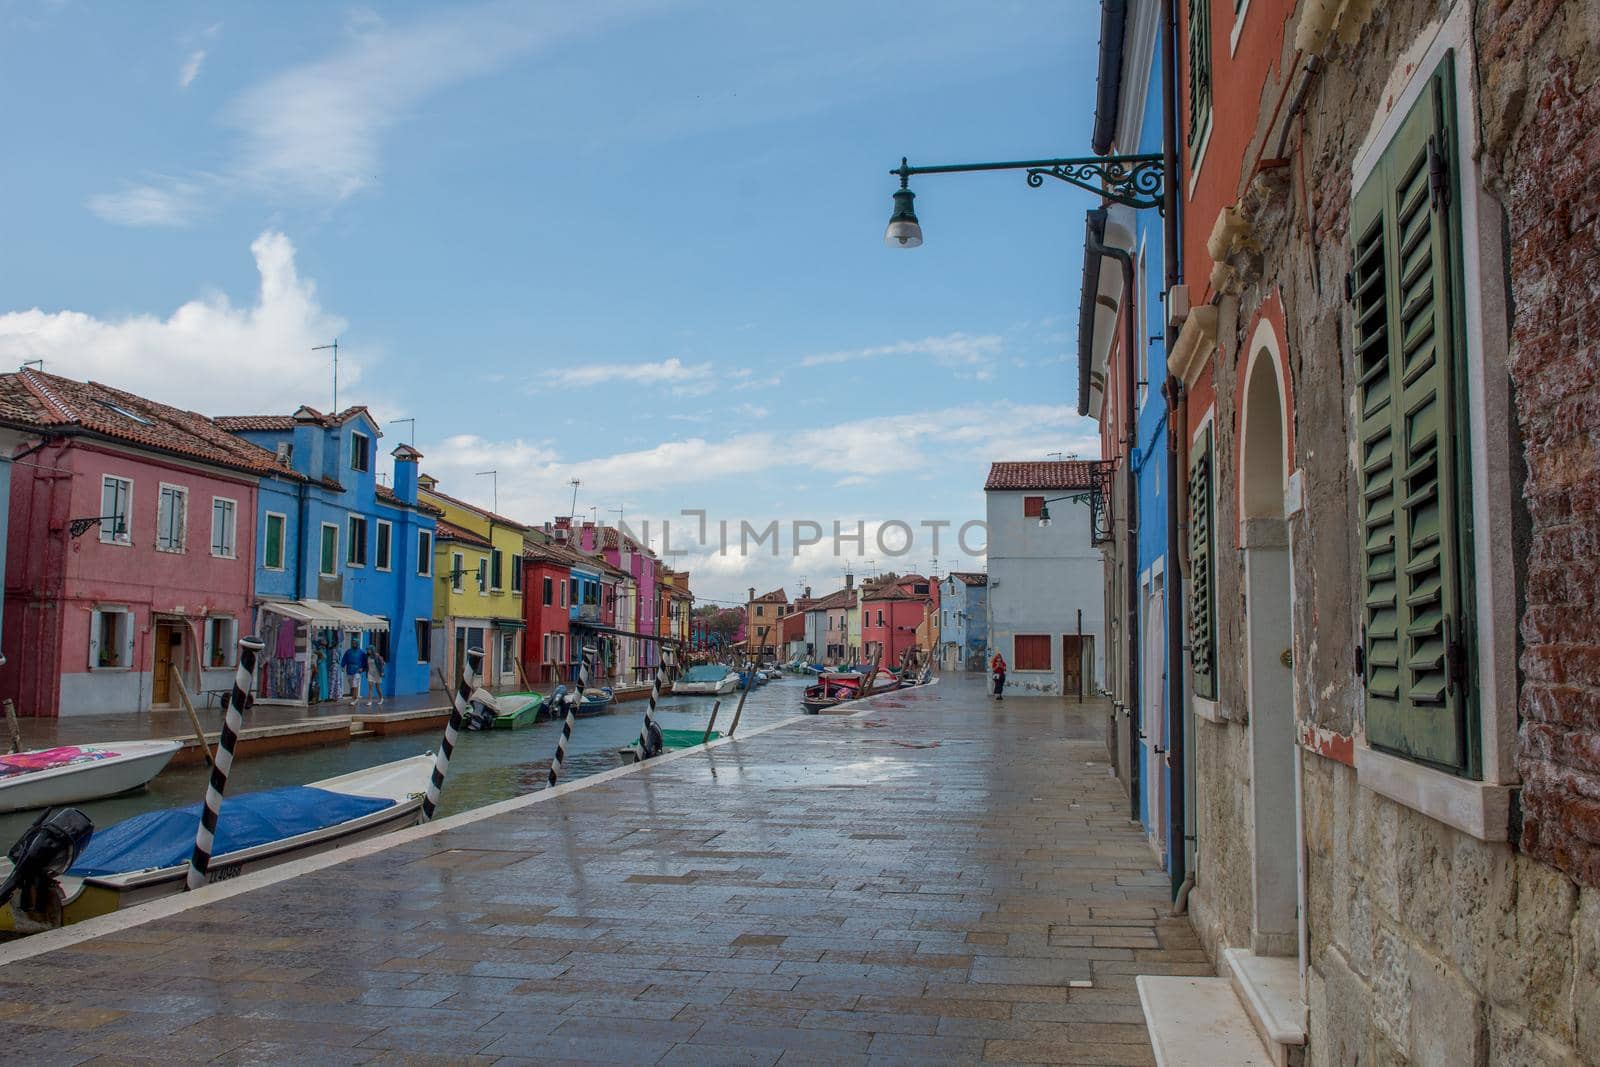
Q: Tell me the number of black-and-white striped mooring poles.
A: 4